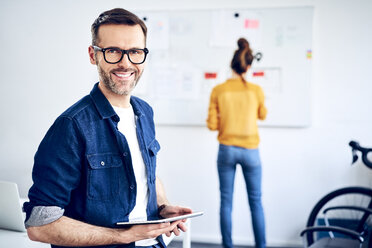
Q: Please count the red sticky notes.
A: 2